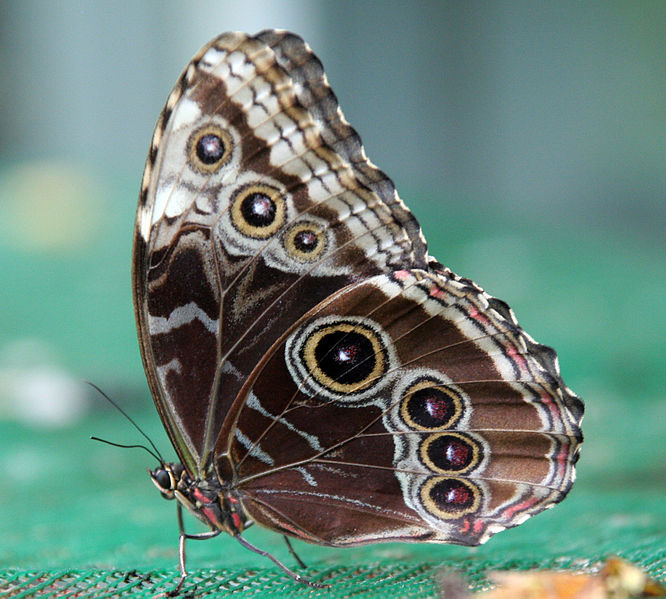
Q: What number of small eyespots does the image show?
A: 6